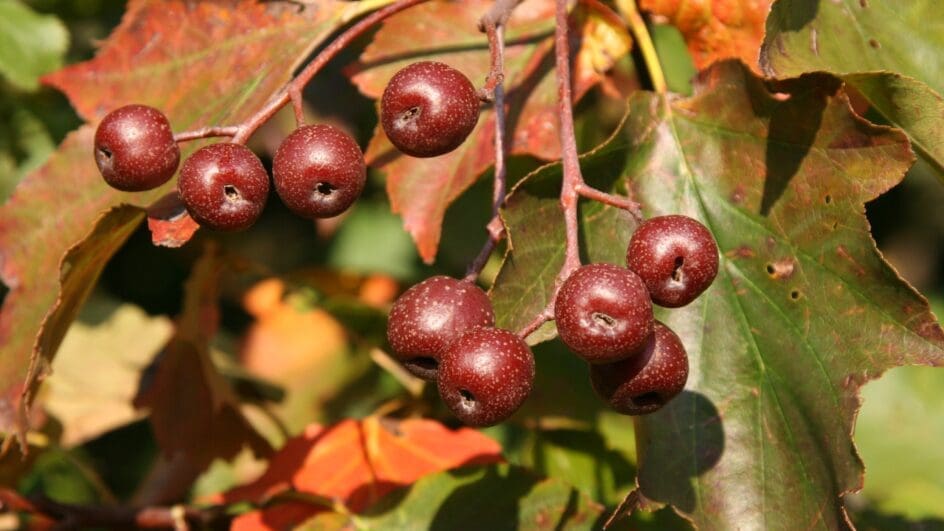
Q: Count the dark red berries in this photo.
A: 9